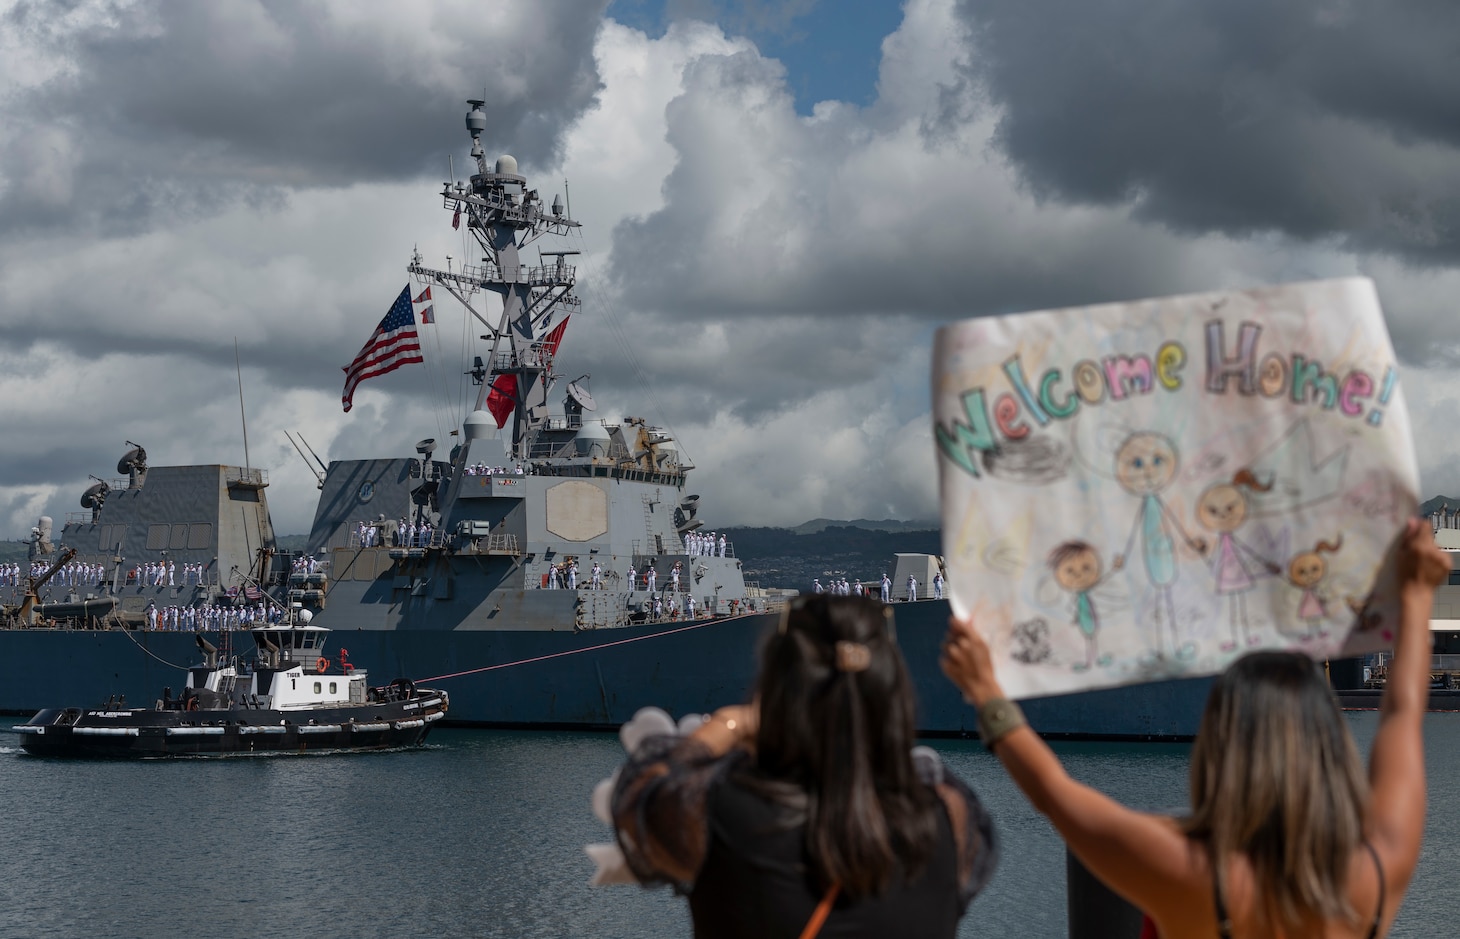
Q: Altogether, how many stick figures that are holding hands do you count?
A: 4